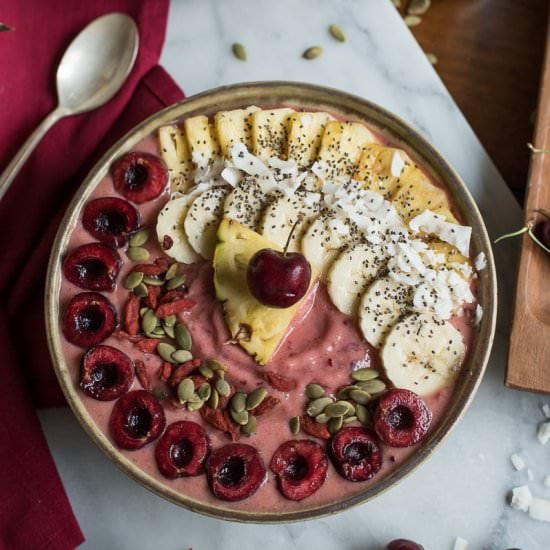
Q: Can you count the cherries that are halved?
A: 11